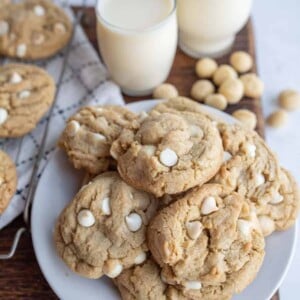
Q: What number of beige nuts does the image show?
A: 11